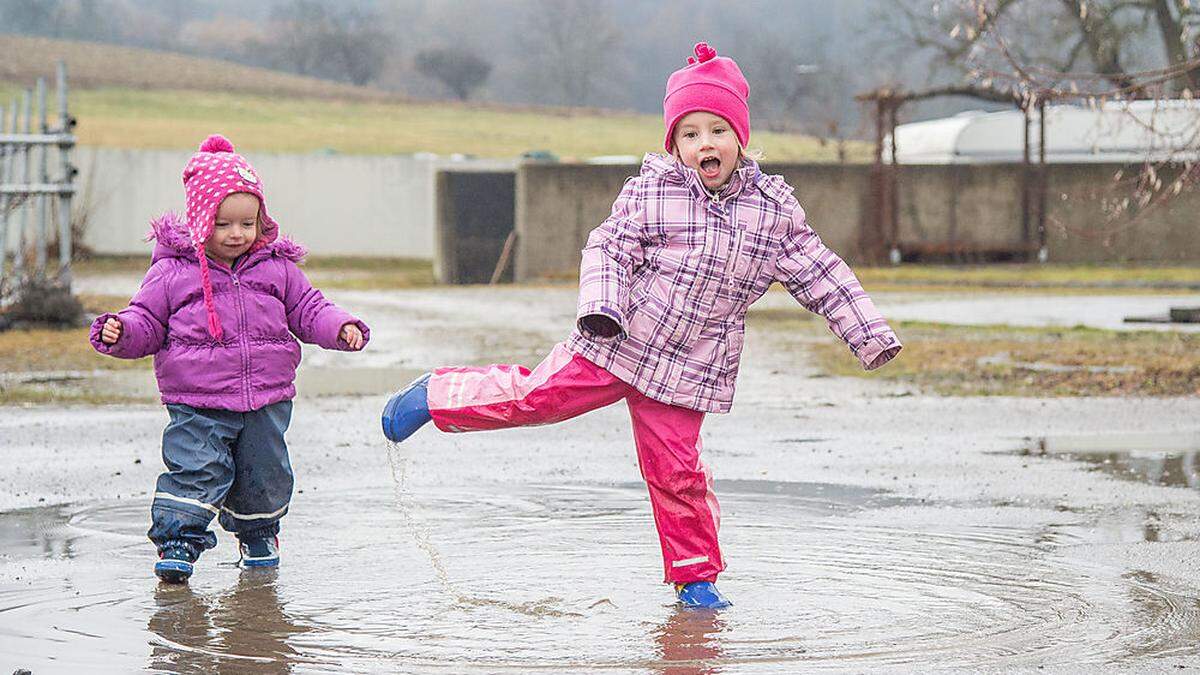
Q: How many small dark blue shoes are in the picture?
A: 2